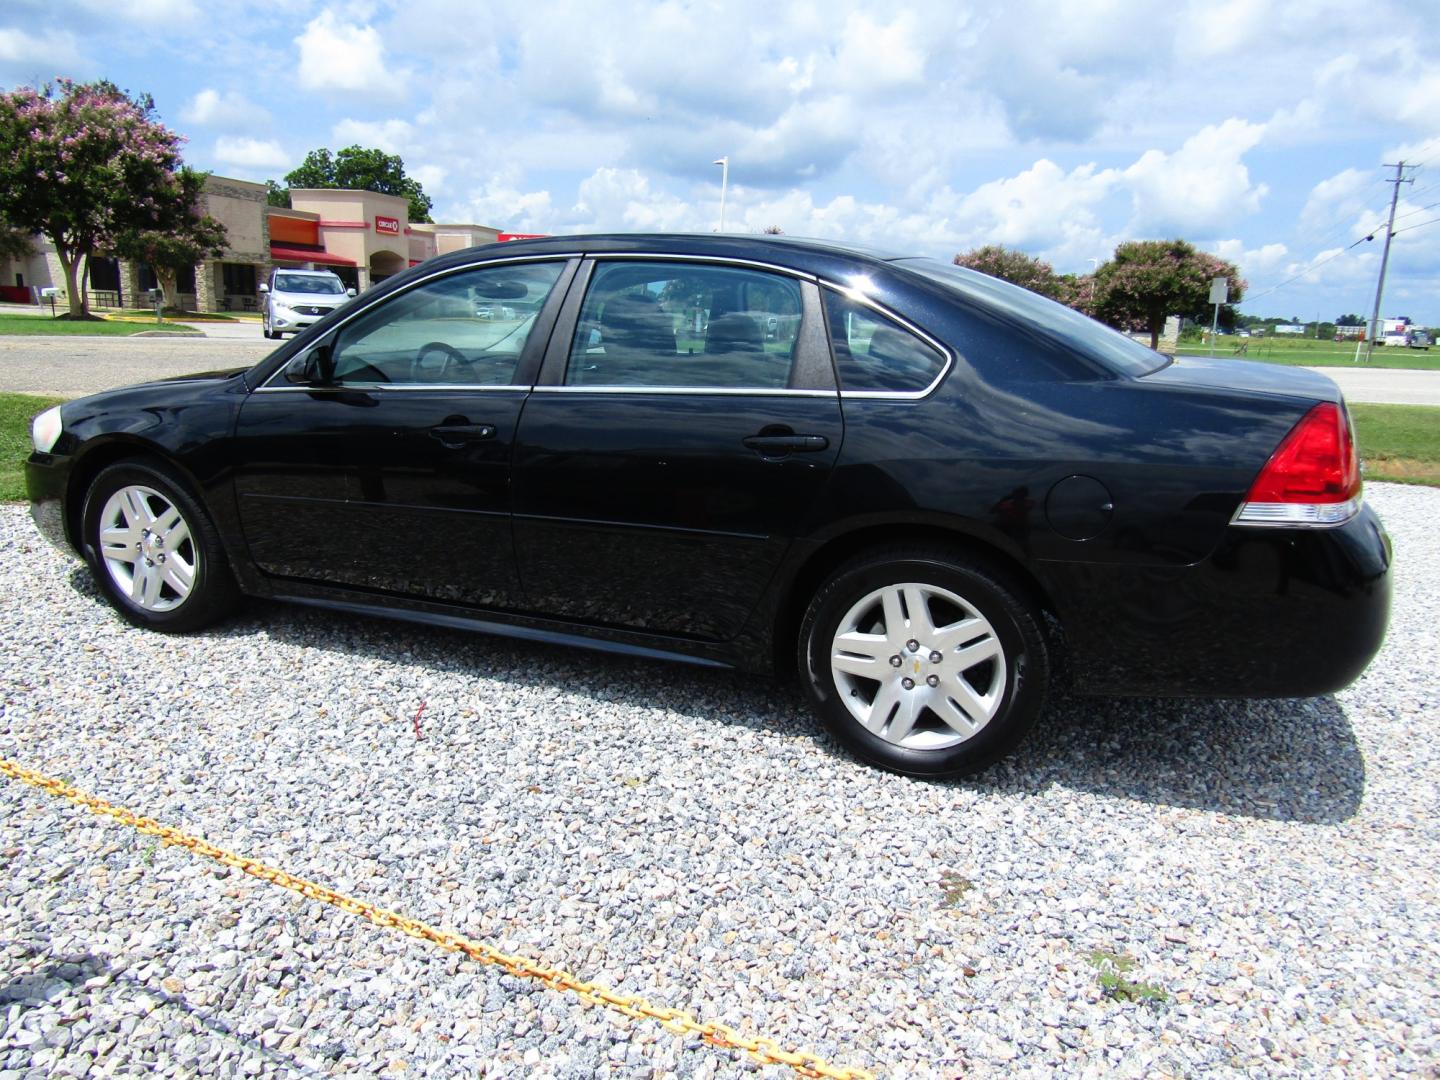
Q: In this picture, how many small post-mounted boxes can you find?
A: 2